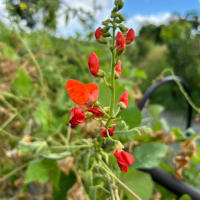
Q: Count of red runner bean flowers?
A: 11